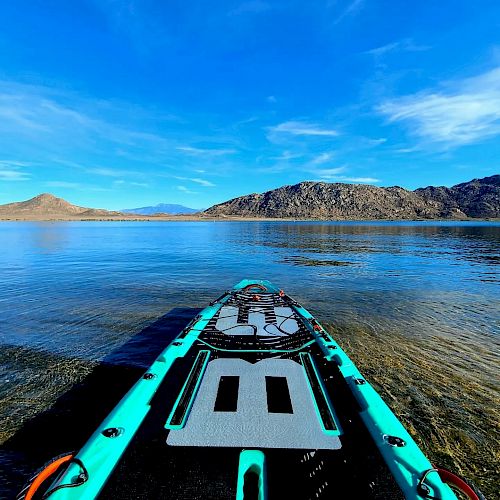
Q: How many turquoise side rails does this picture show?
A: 2